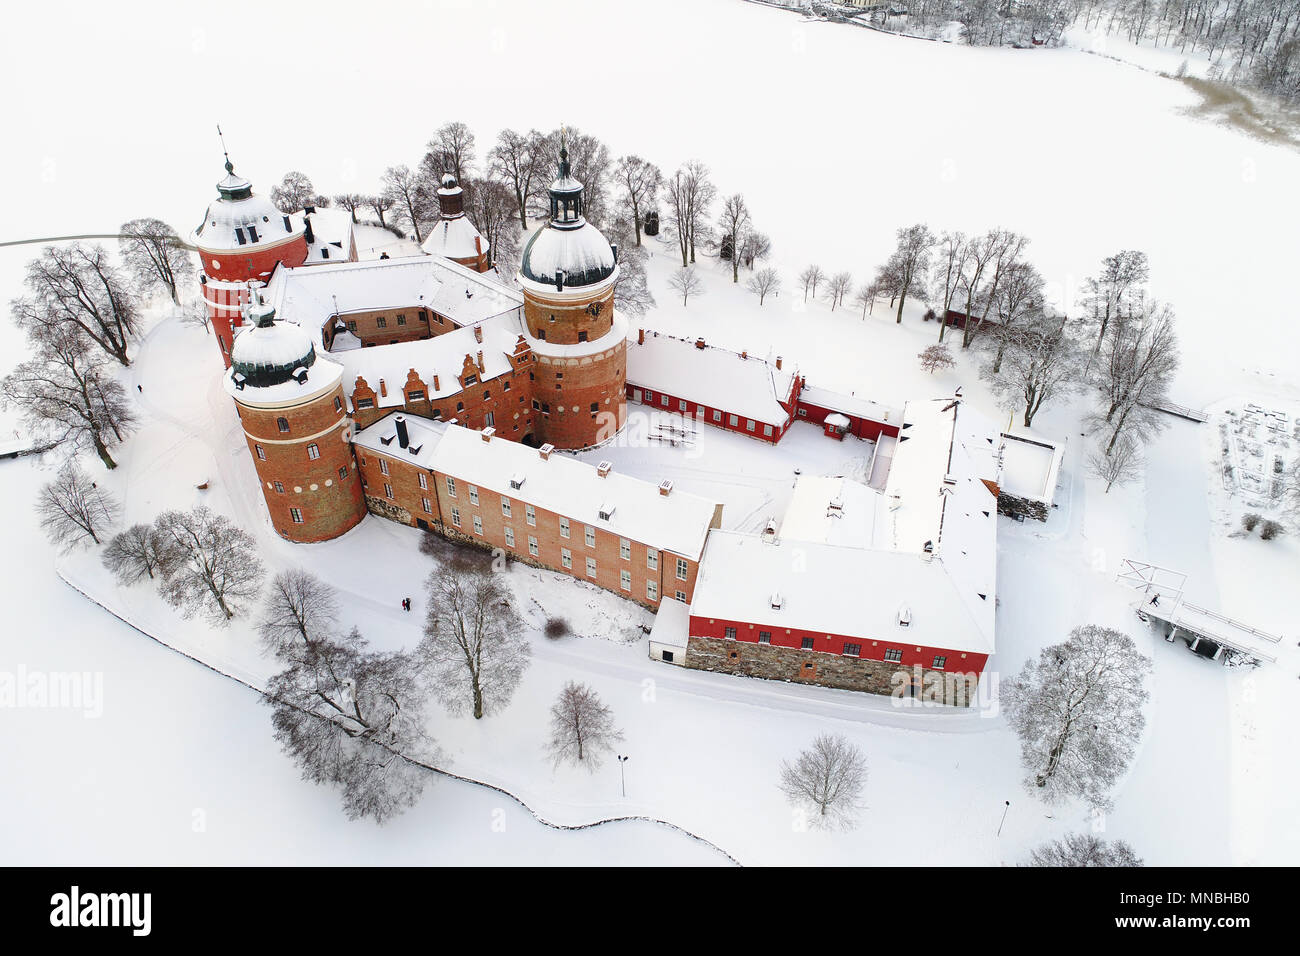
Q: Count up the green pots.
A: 0